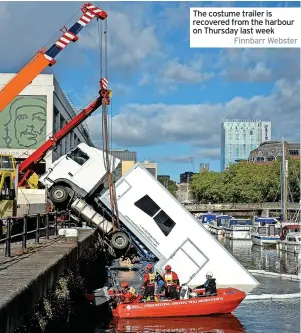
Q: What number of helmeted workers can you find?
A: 4